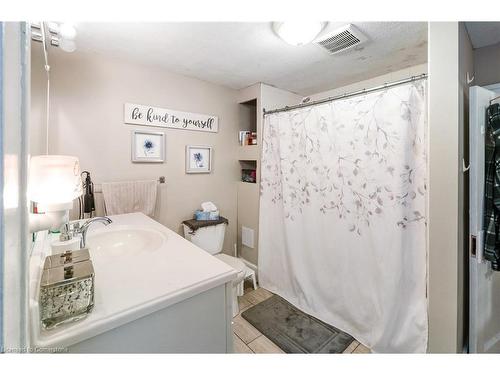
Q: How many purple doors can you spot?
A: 0